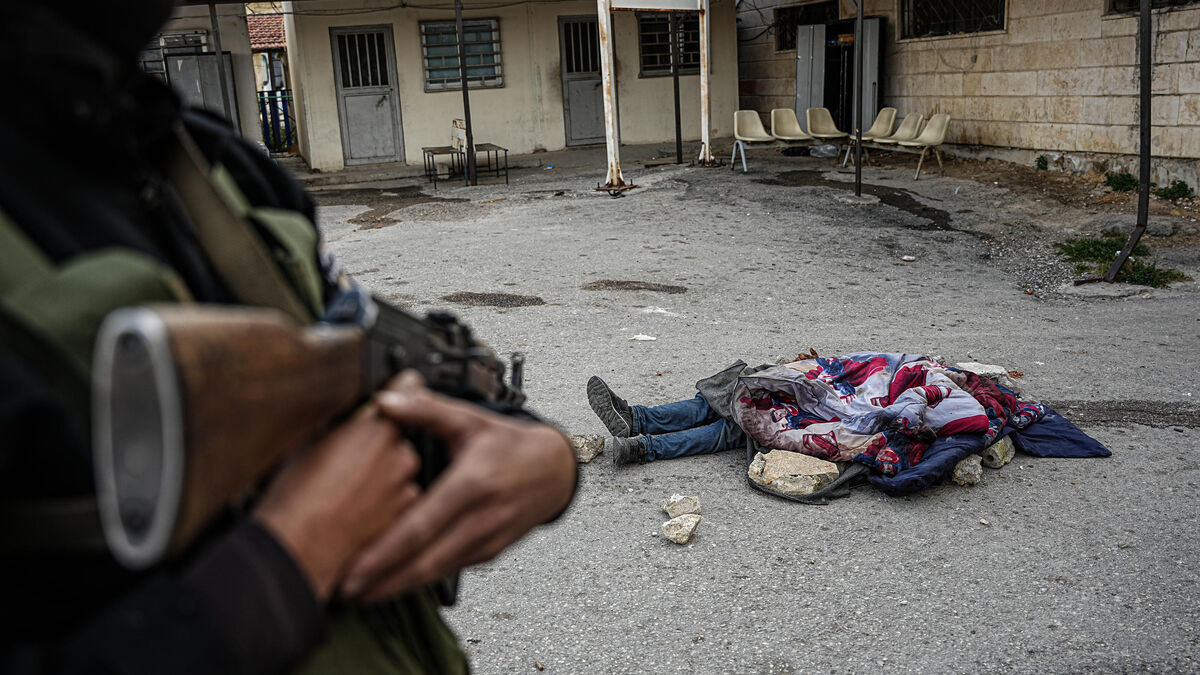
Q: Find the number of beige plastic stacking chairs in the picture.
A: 6